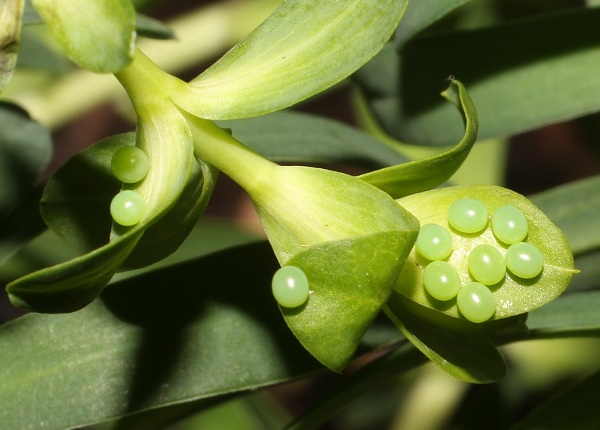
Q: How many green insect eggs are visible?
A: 10